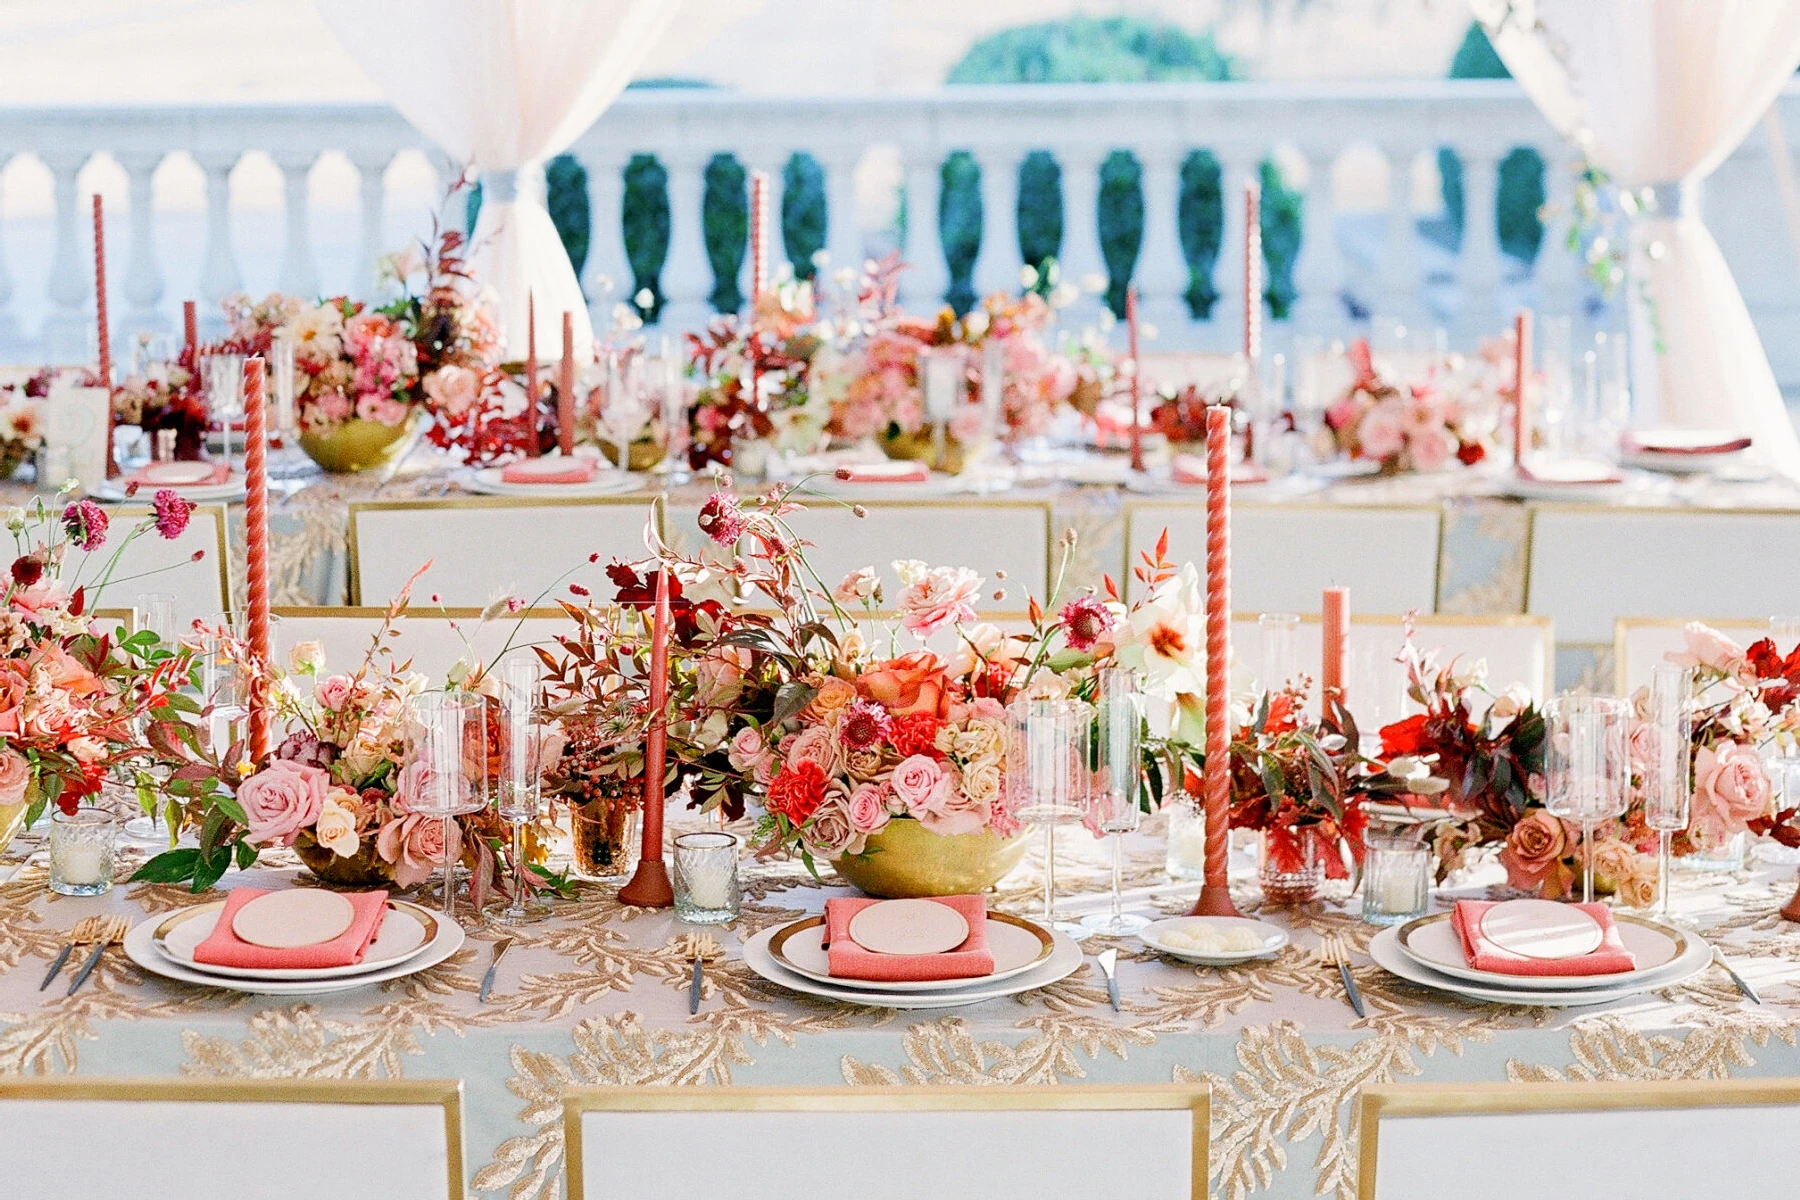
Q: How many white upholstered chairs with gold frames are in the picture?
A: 13